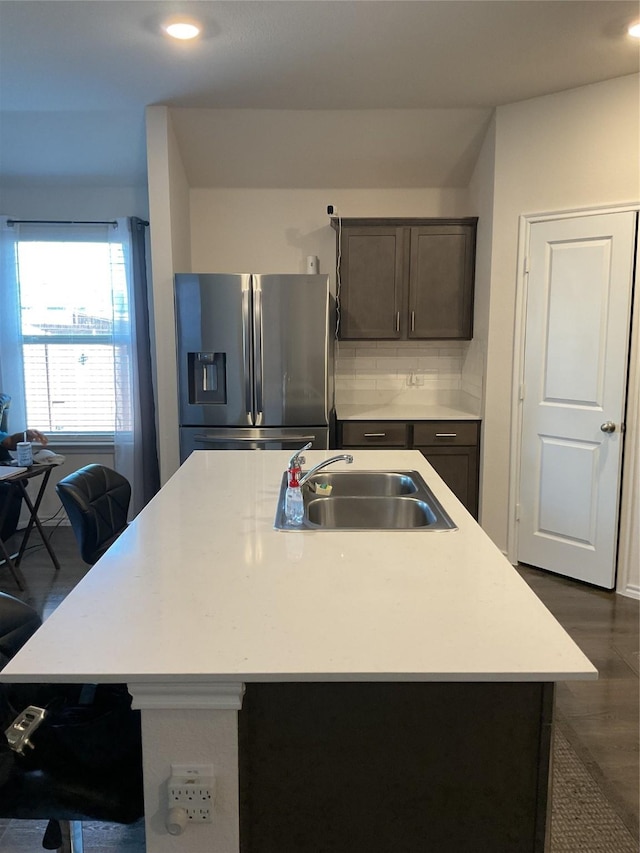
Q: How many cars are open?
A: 0